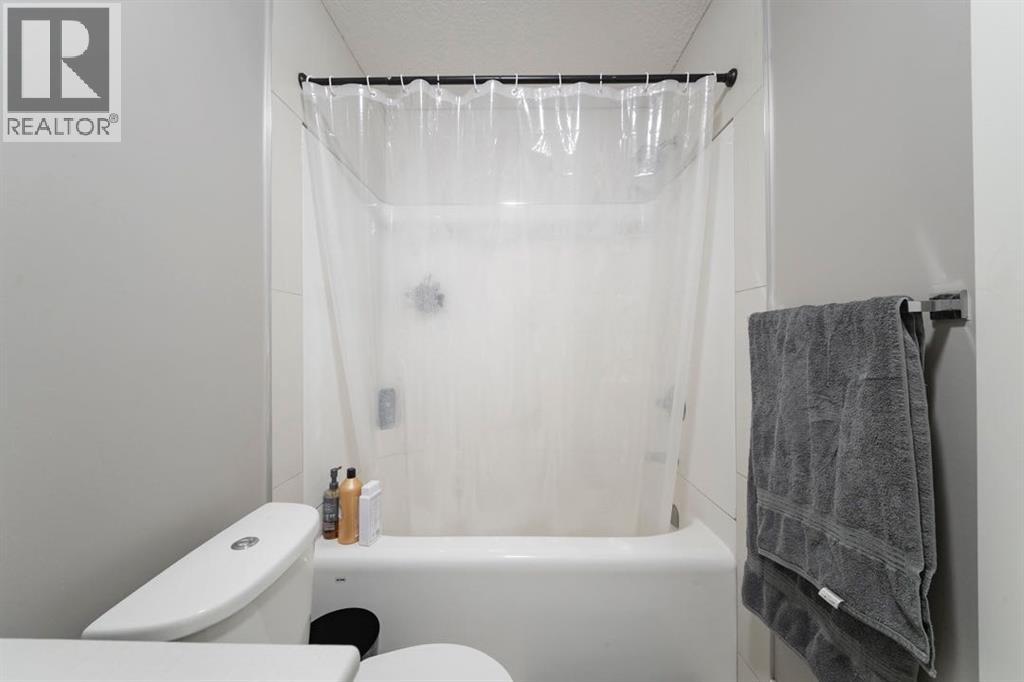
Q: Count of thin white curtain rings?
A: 12